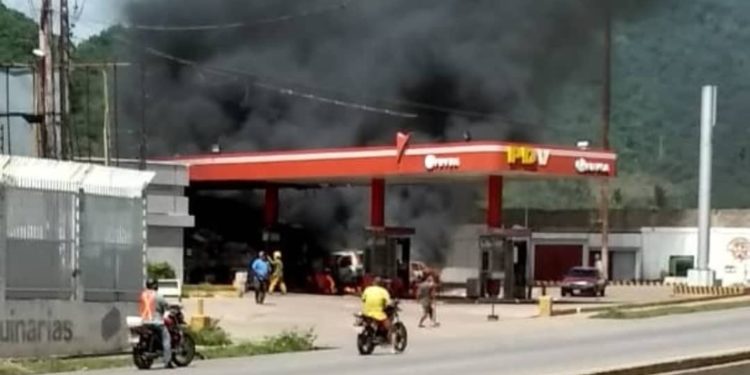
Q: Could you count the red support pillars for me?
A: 3